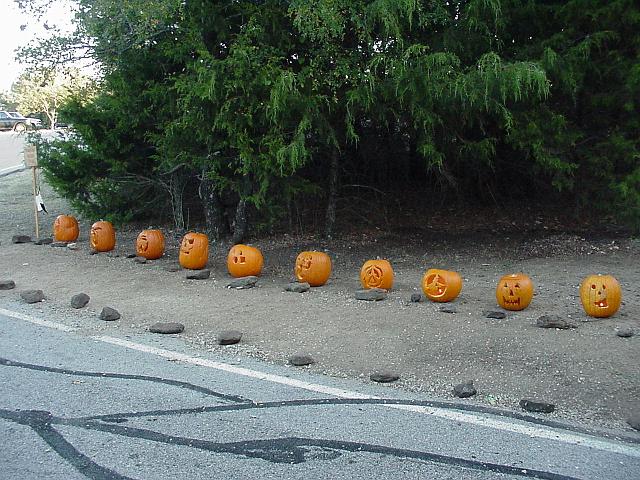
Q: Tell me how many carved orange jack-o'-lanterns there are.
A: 10